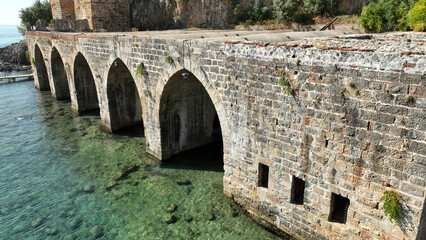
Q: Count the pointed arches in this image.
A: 5